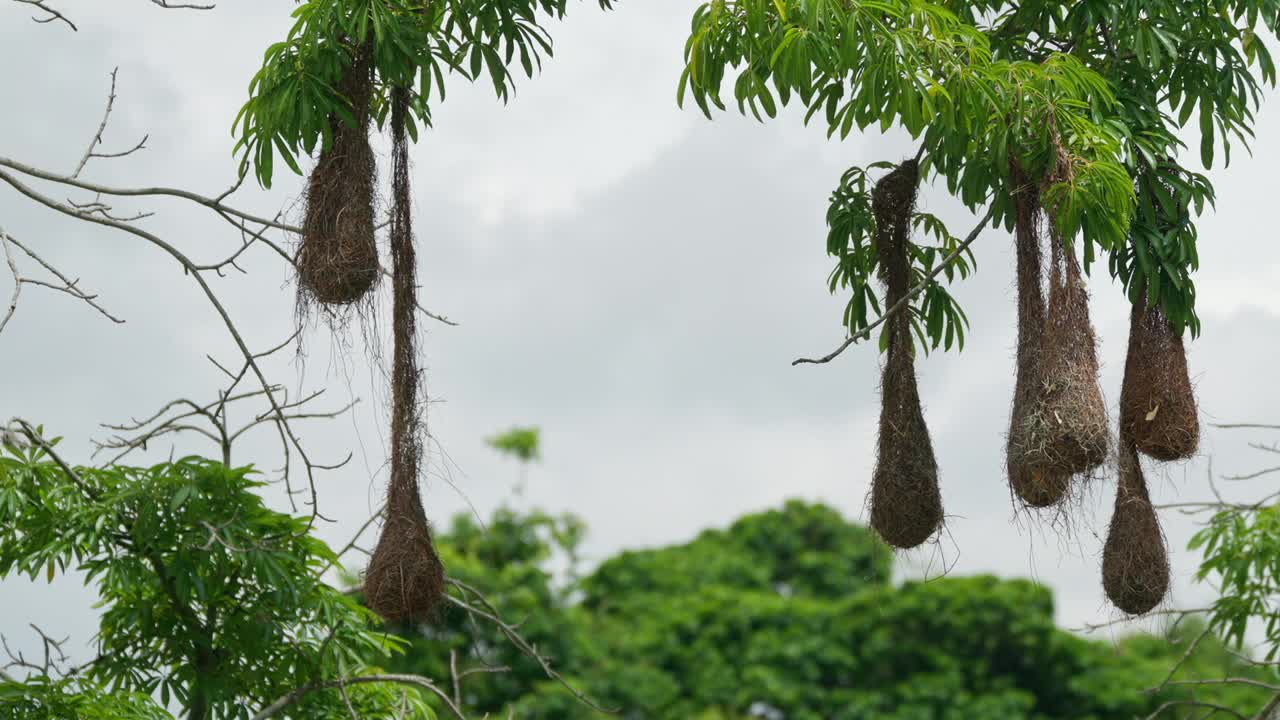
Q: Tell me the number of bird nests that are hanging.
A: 7